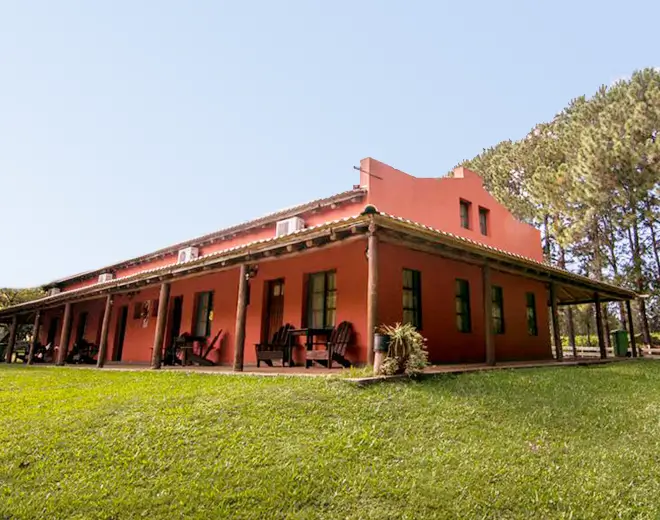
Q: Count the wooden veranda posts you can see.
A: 11